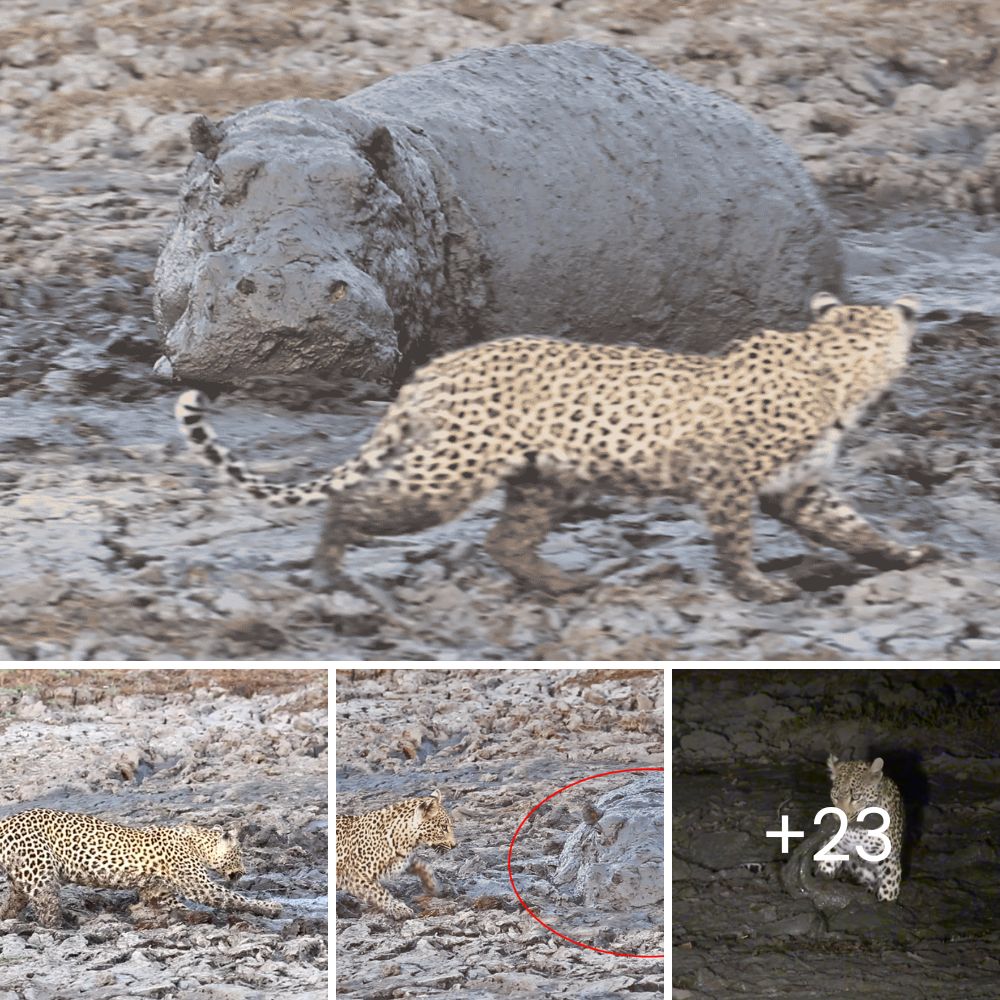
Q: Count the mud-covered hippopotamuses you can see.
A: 2